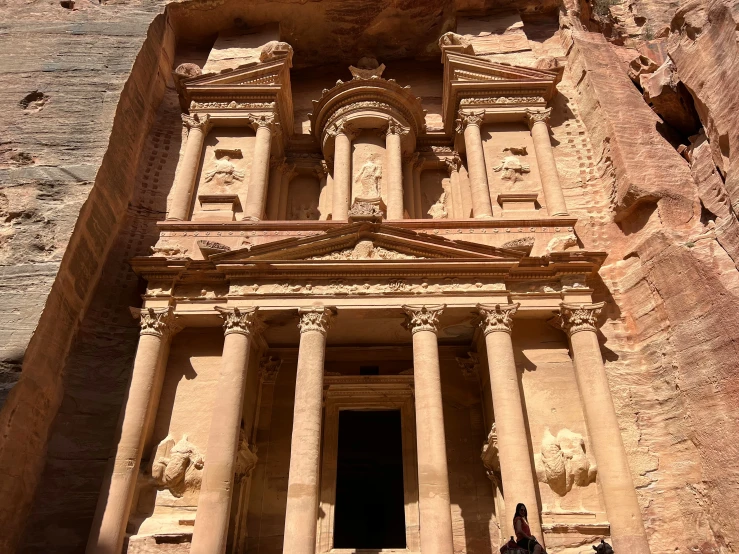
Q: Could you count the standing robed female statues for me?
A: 1